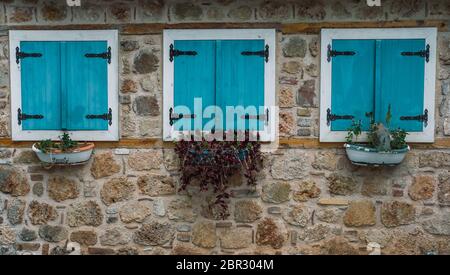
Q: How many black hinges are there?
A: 12